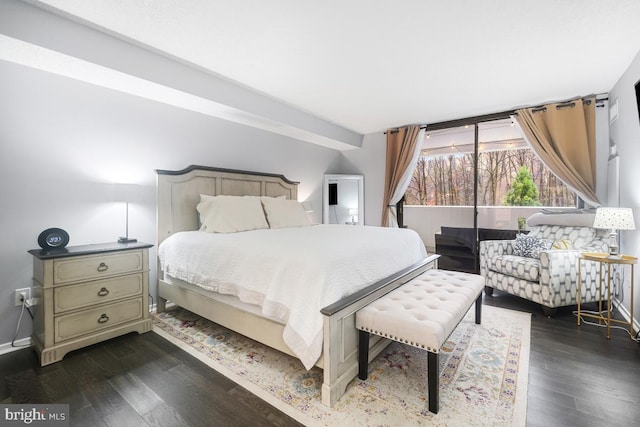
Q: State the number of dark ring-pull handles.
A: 3